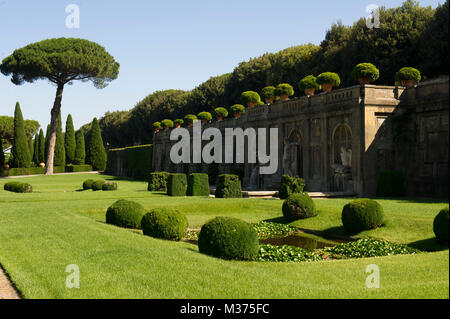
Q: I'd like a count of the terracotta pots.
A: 14